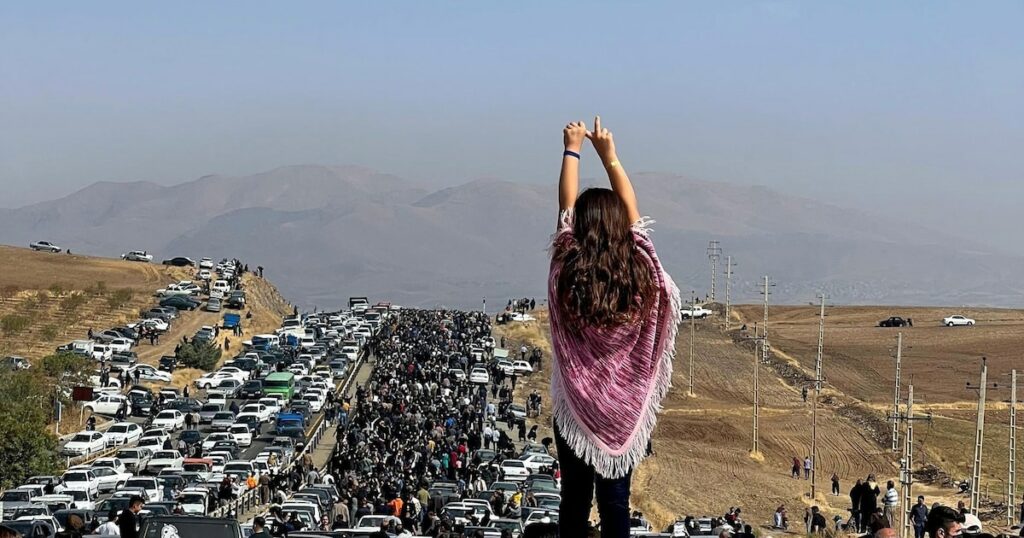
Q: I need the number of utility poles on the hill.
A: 11